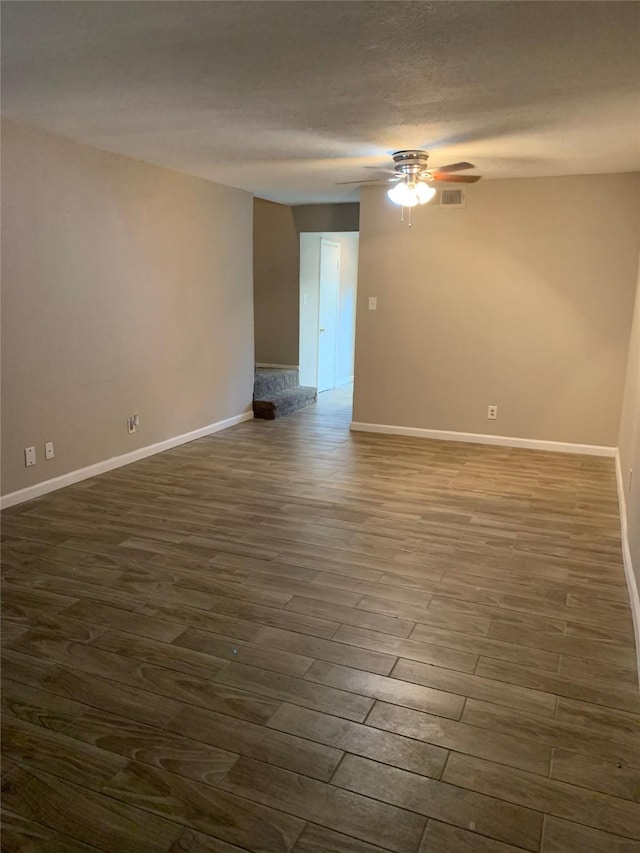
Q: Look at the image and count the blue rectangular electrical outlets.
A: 0